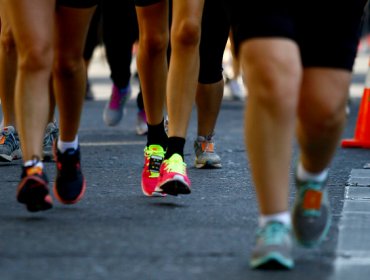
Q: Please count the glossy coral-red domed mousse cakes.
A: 0